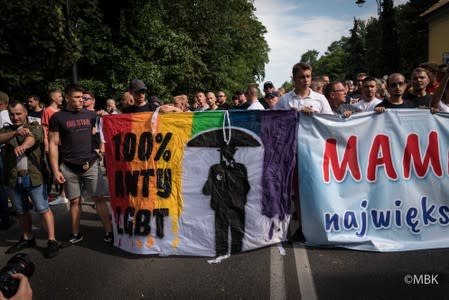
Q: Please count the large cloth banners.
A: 2